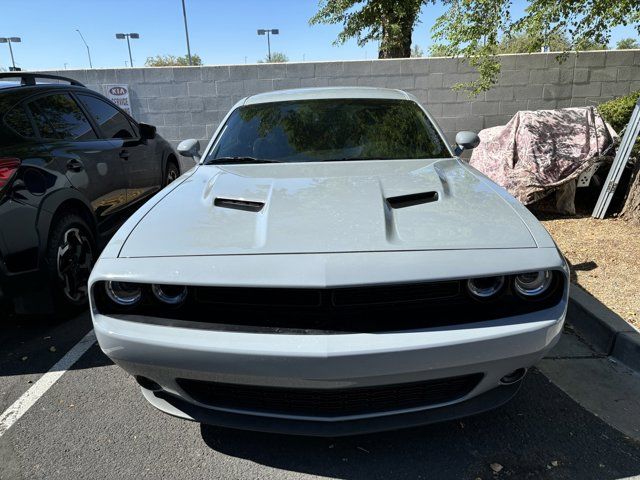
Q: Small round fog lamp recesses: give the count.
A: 2